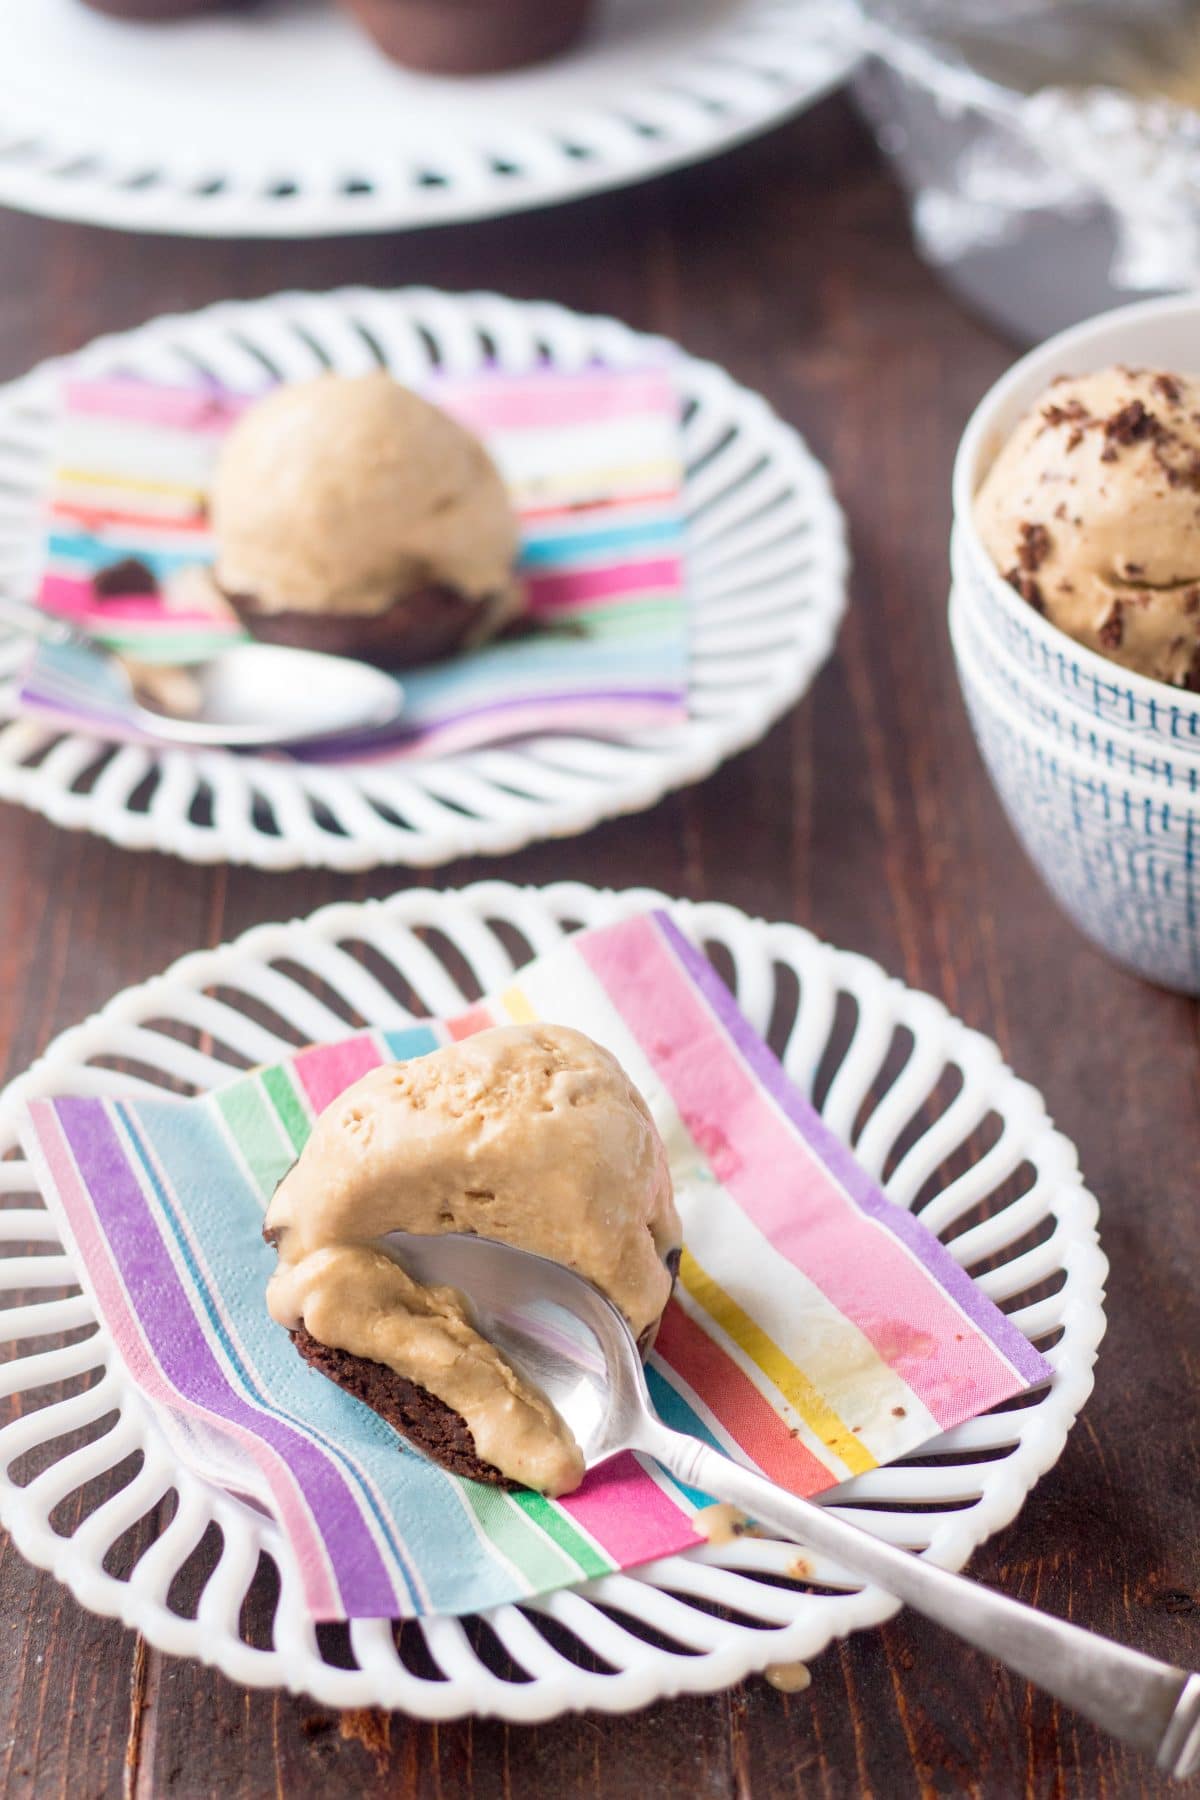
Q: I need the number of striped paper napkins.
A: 2